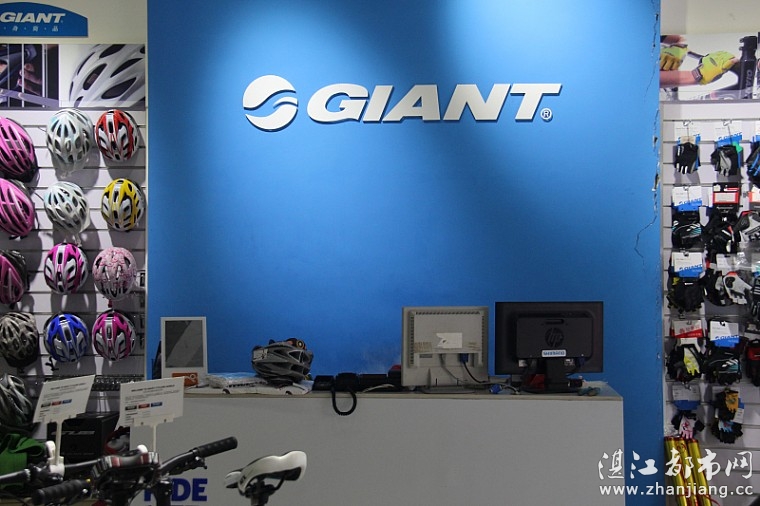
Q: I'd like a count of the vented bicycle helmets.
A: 14